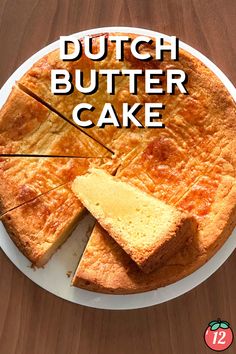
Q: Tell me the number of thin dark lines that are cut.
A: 3